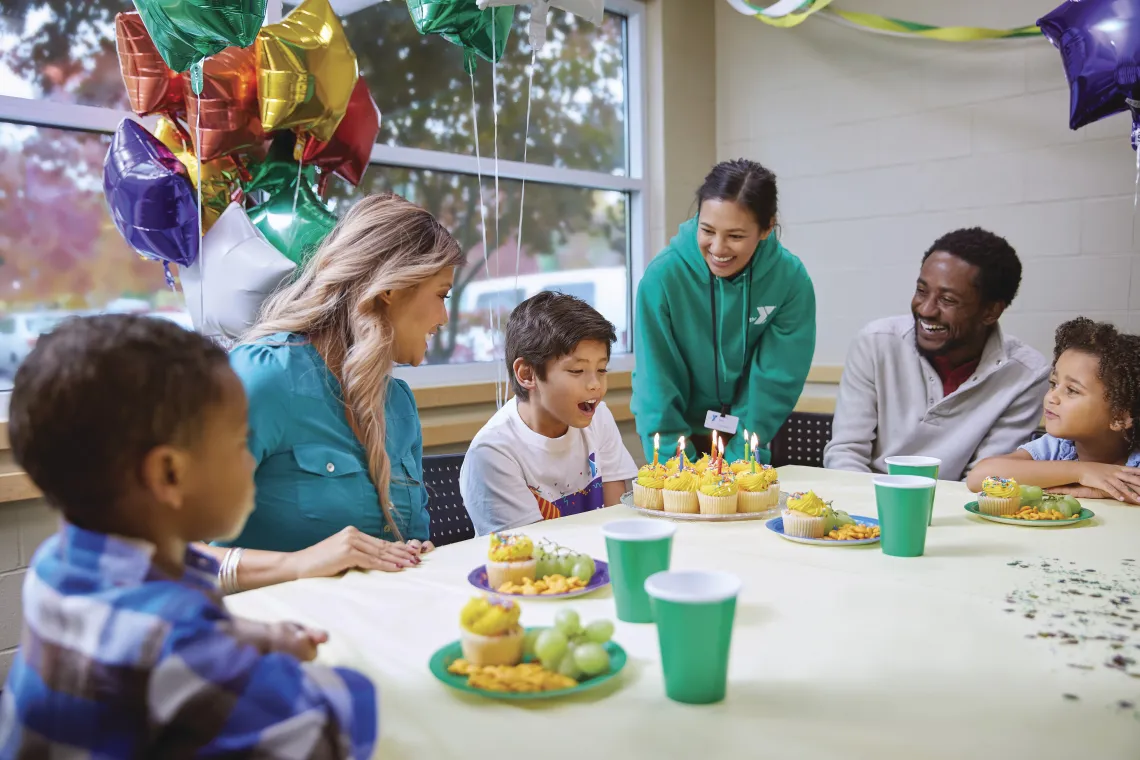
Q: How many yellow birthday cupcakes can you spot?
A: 12